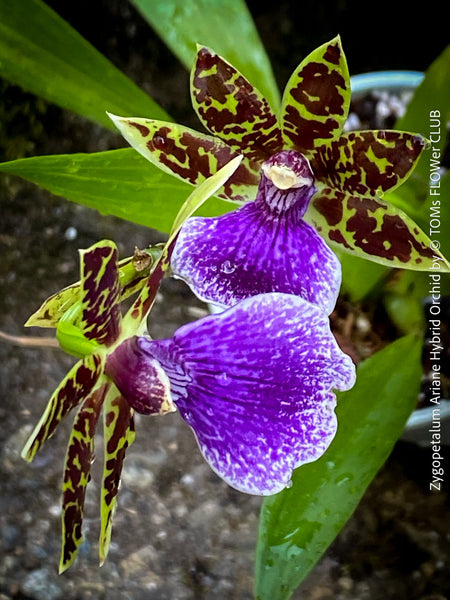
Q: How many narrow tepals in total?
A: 10